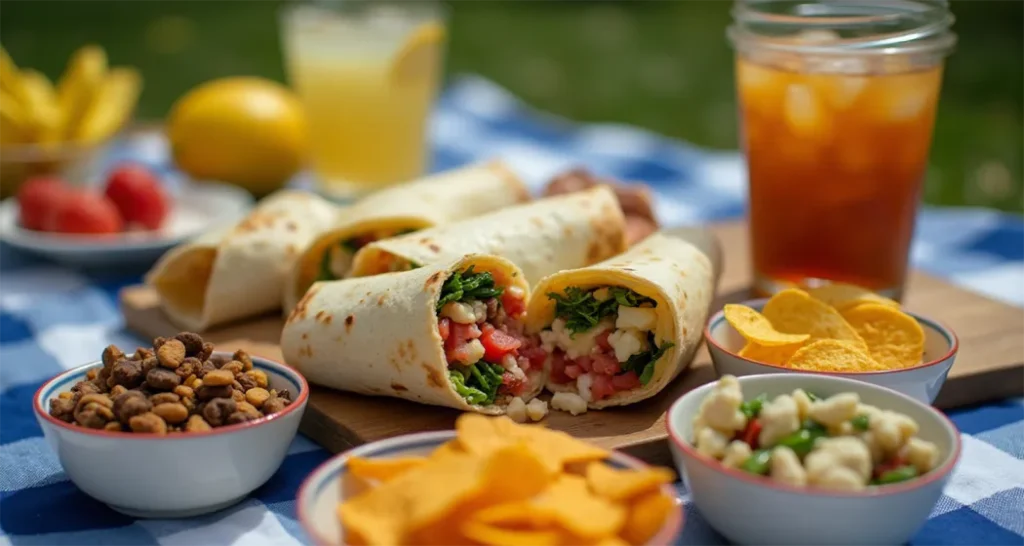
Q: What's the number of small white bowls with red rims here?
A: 4